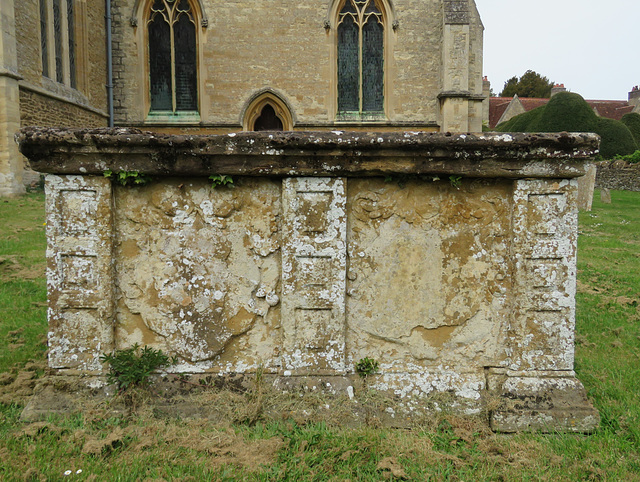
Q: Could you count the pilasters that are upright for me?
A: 3